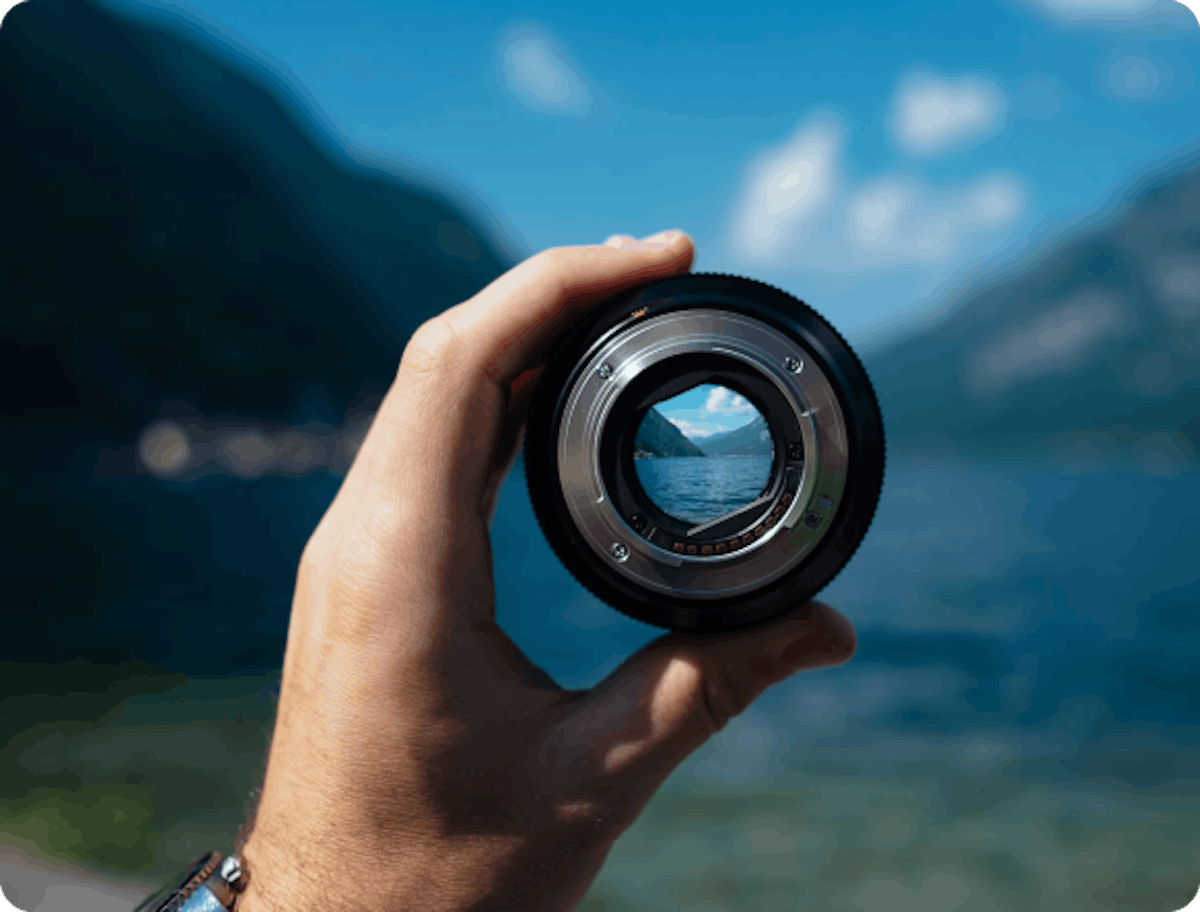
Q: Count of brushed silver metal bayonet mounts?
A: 1